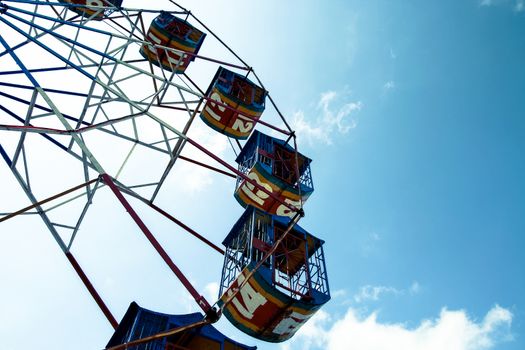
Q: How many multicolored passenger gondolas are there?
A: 6